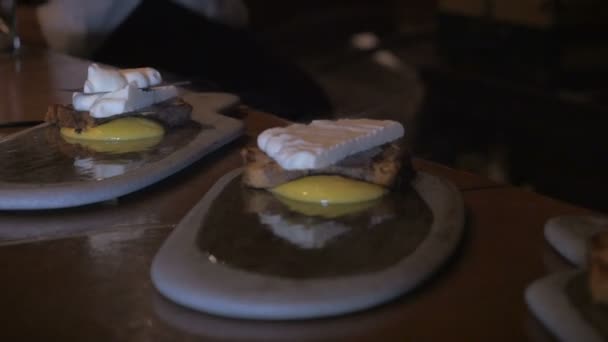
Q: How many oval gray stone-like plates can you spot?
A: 3